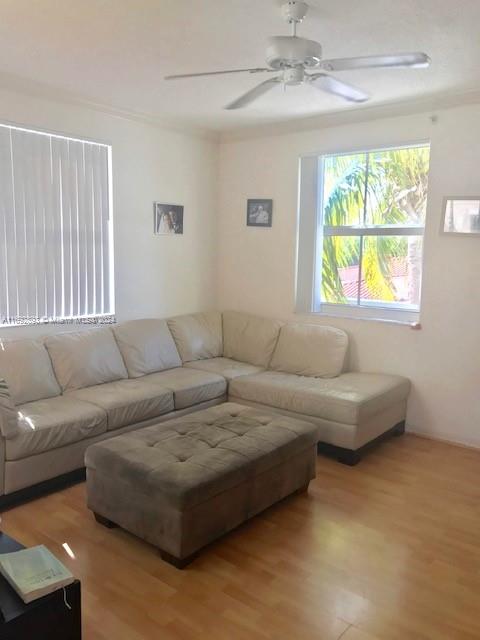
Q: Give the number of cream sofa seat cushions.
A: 5